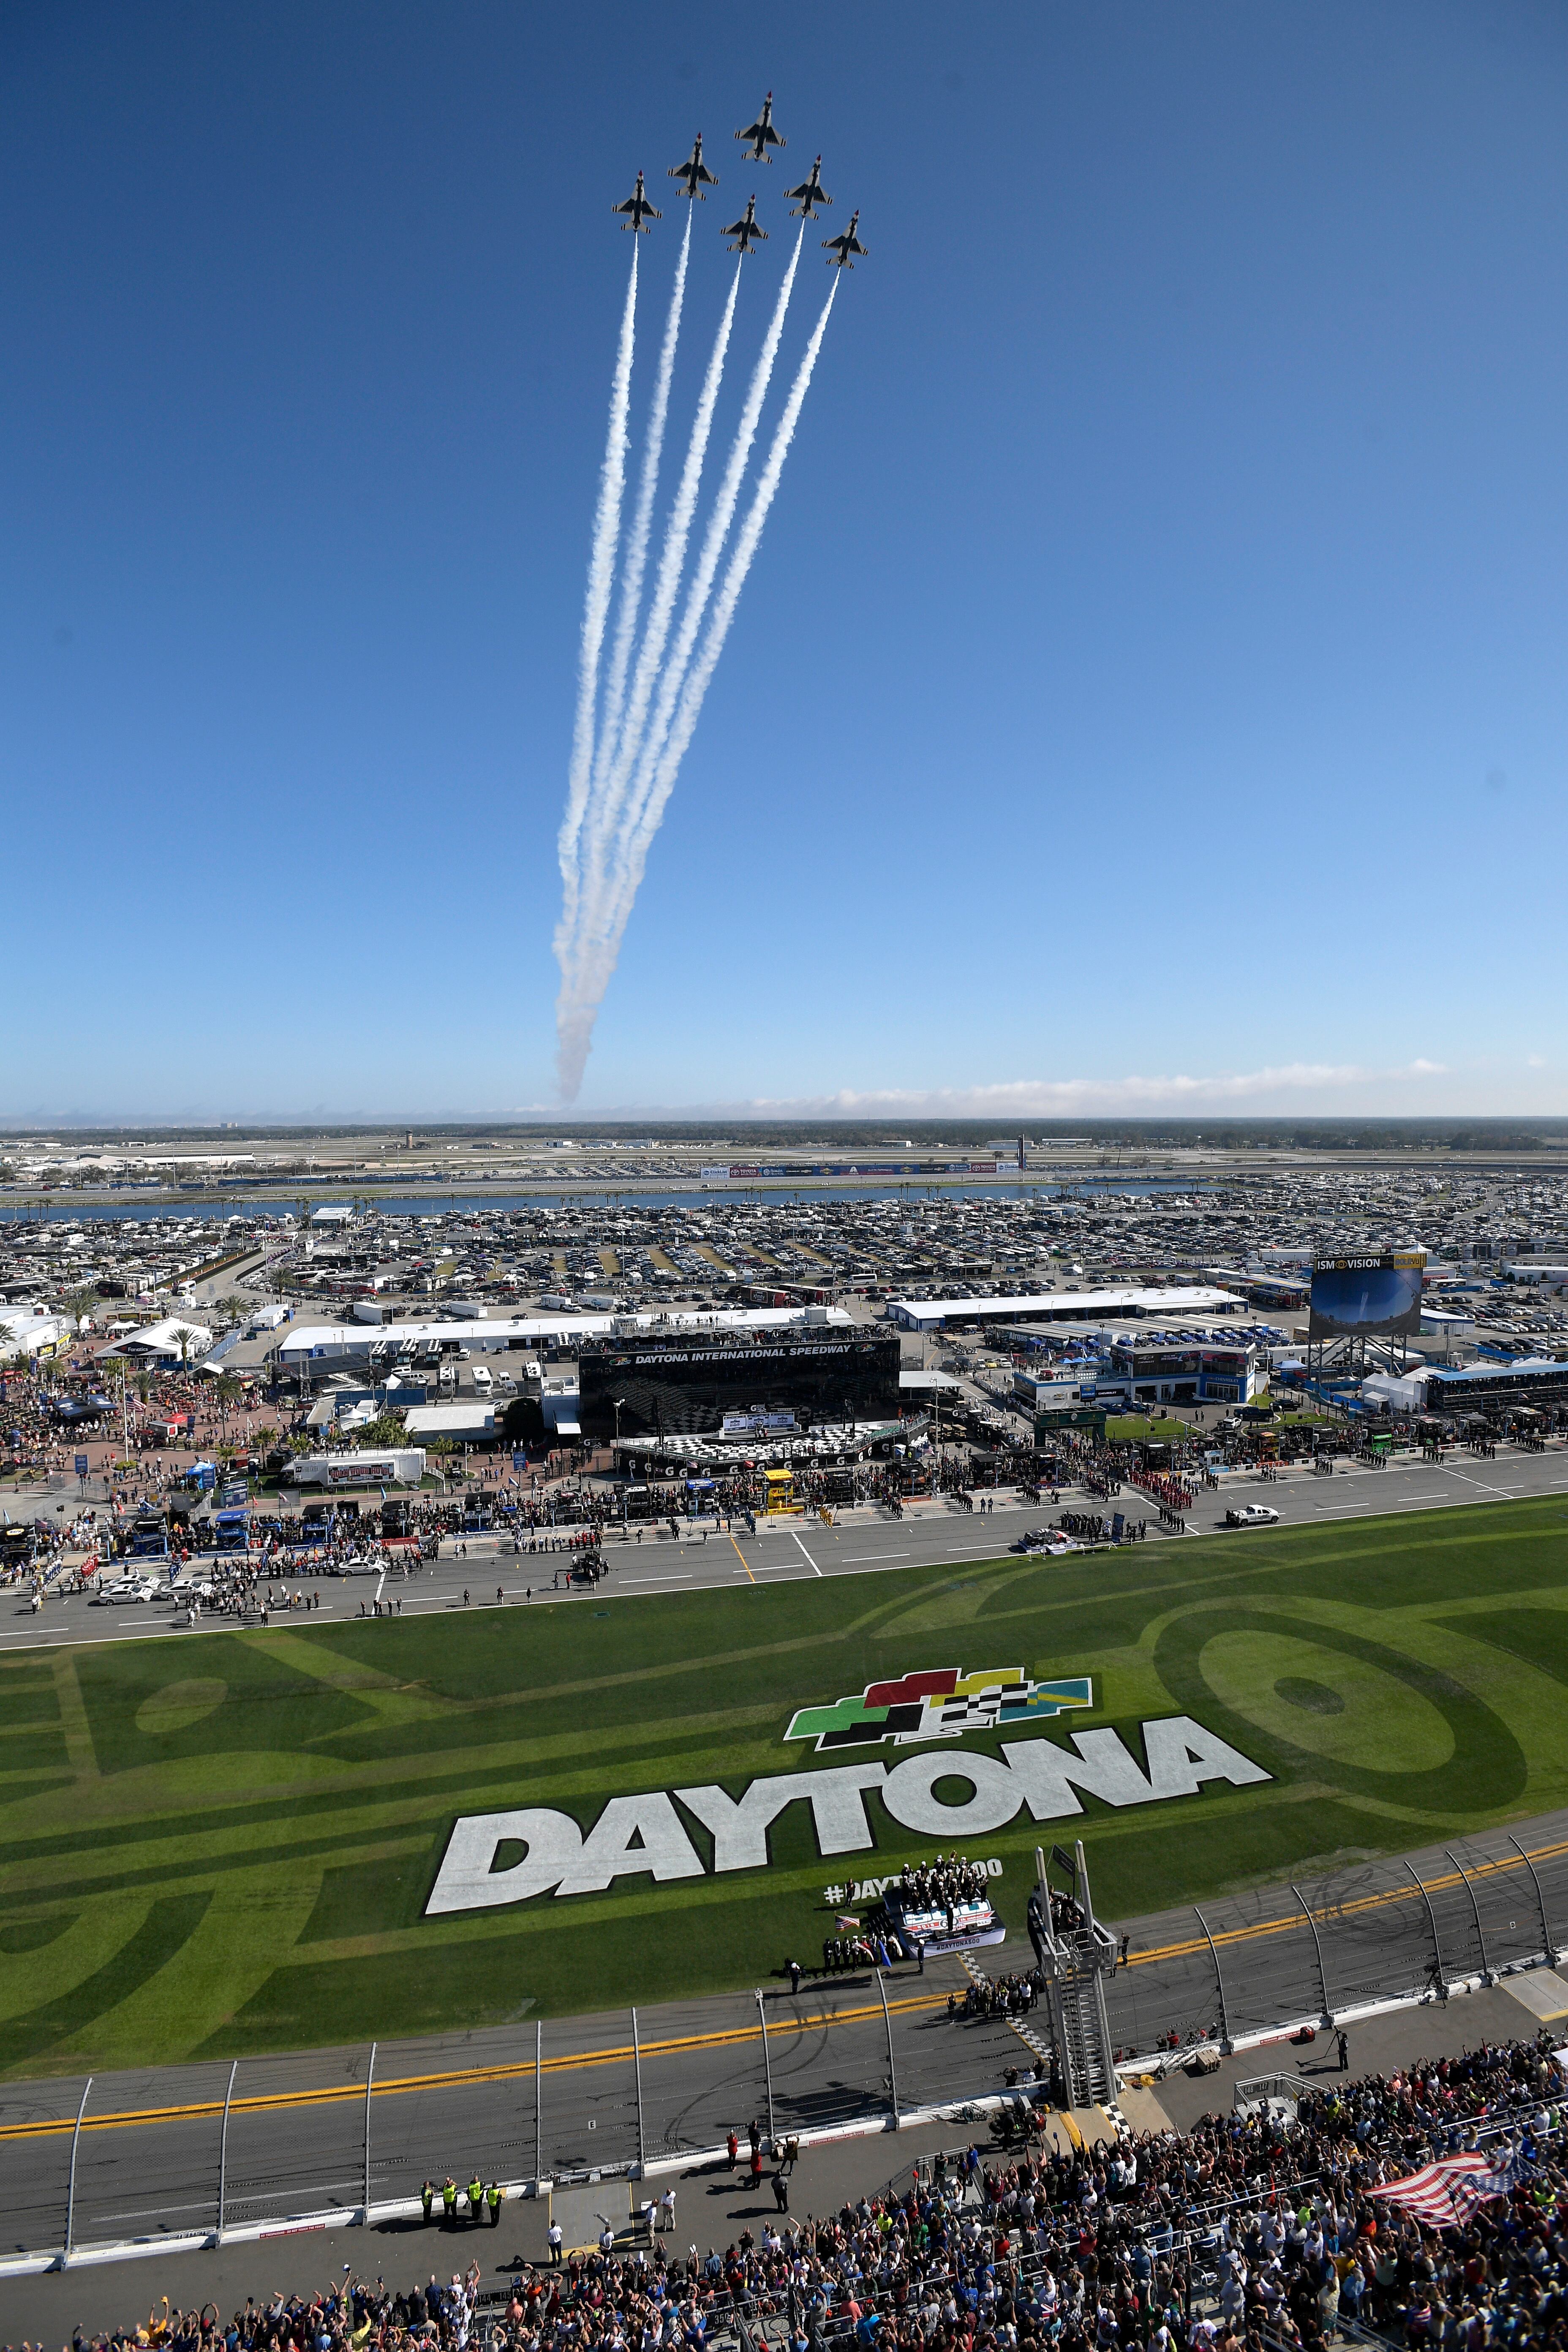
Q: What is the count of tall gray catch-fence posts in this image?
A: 12